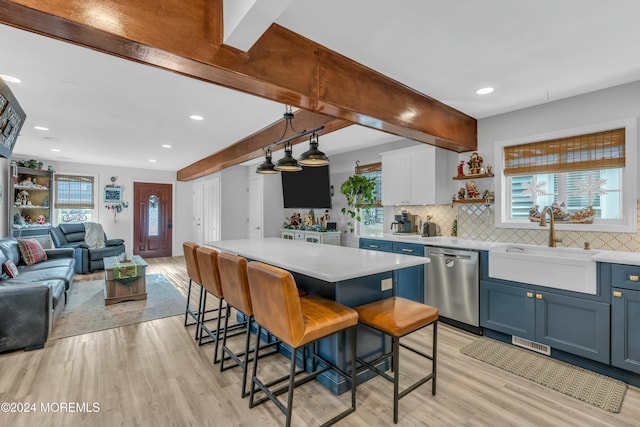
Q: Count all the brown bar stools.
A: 5